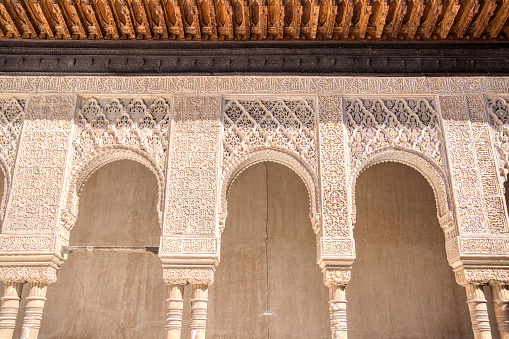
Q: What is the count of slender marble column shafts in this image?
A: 7